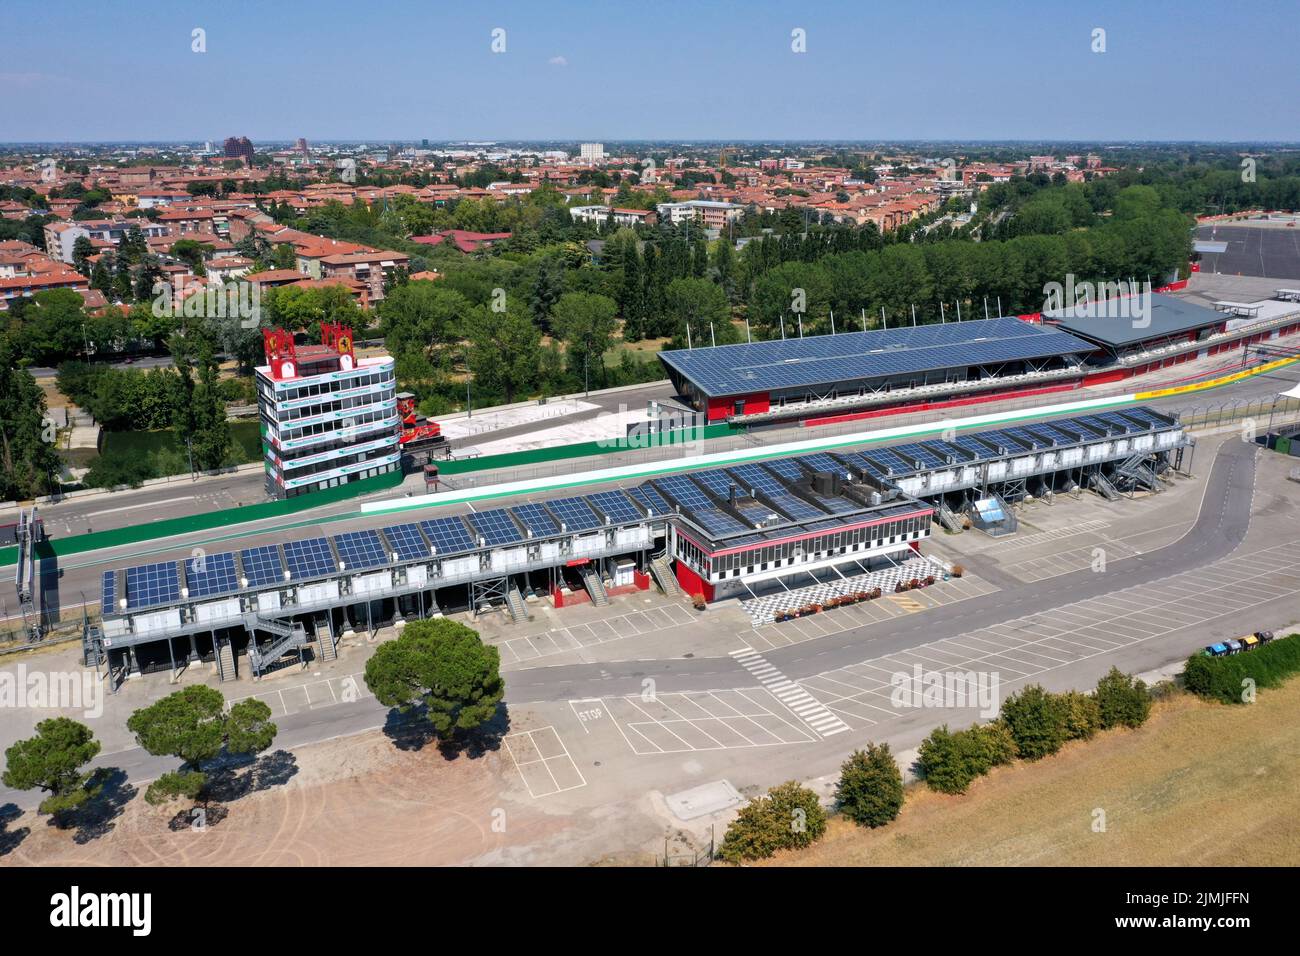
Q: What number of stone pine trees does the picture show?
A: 3